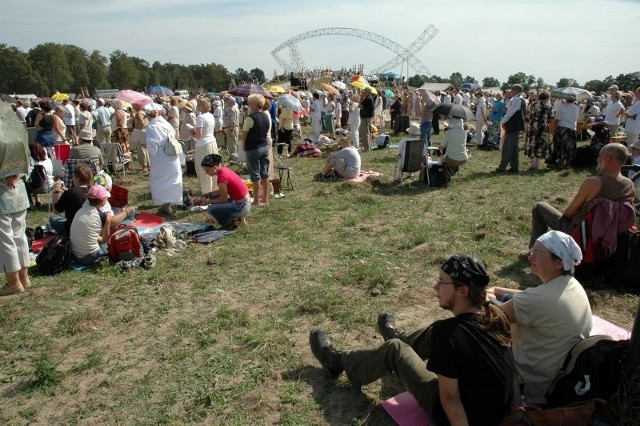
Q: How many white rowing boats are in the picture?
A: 0